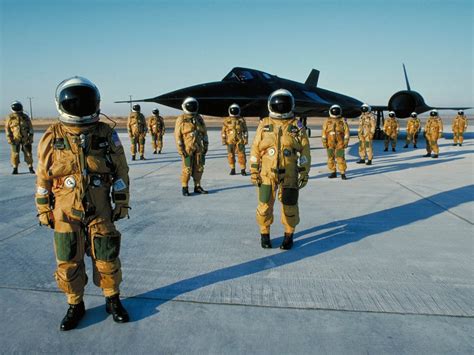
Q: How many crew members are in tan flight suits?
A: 13